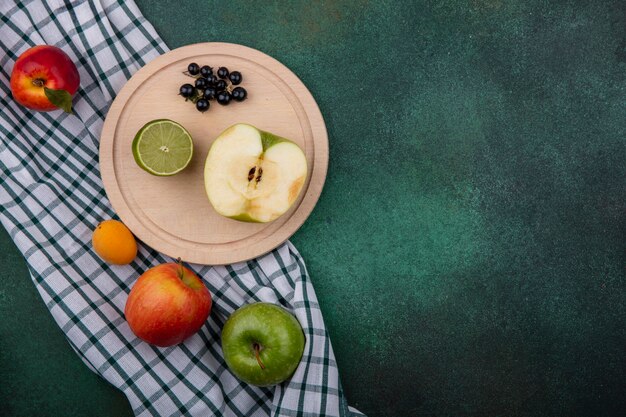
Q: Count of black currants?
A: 12